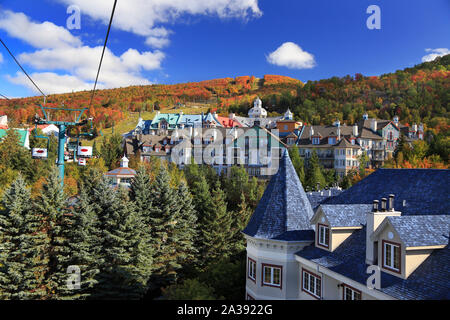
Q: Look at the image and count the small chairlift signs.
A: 3